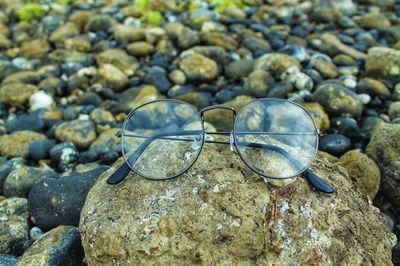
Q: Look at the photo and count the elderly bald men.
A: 0